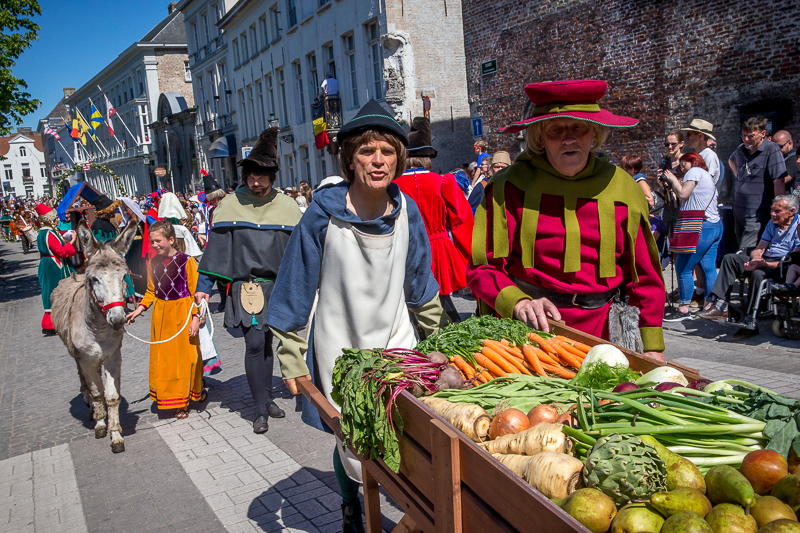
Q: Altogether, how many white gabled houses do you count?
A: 1